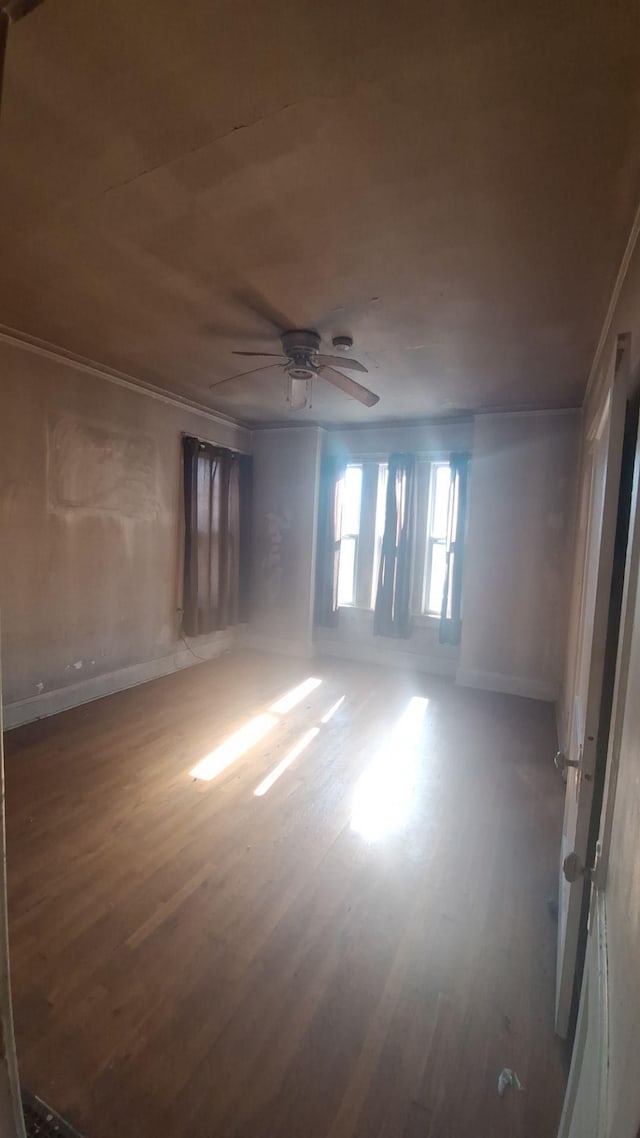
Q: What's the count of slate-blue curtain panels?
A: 3